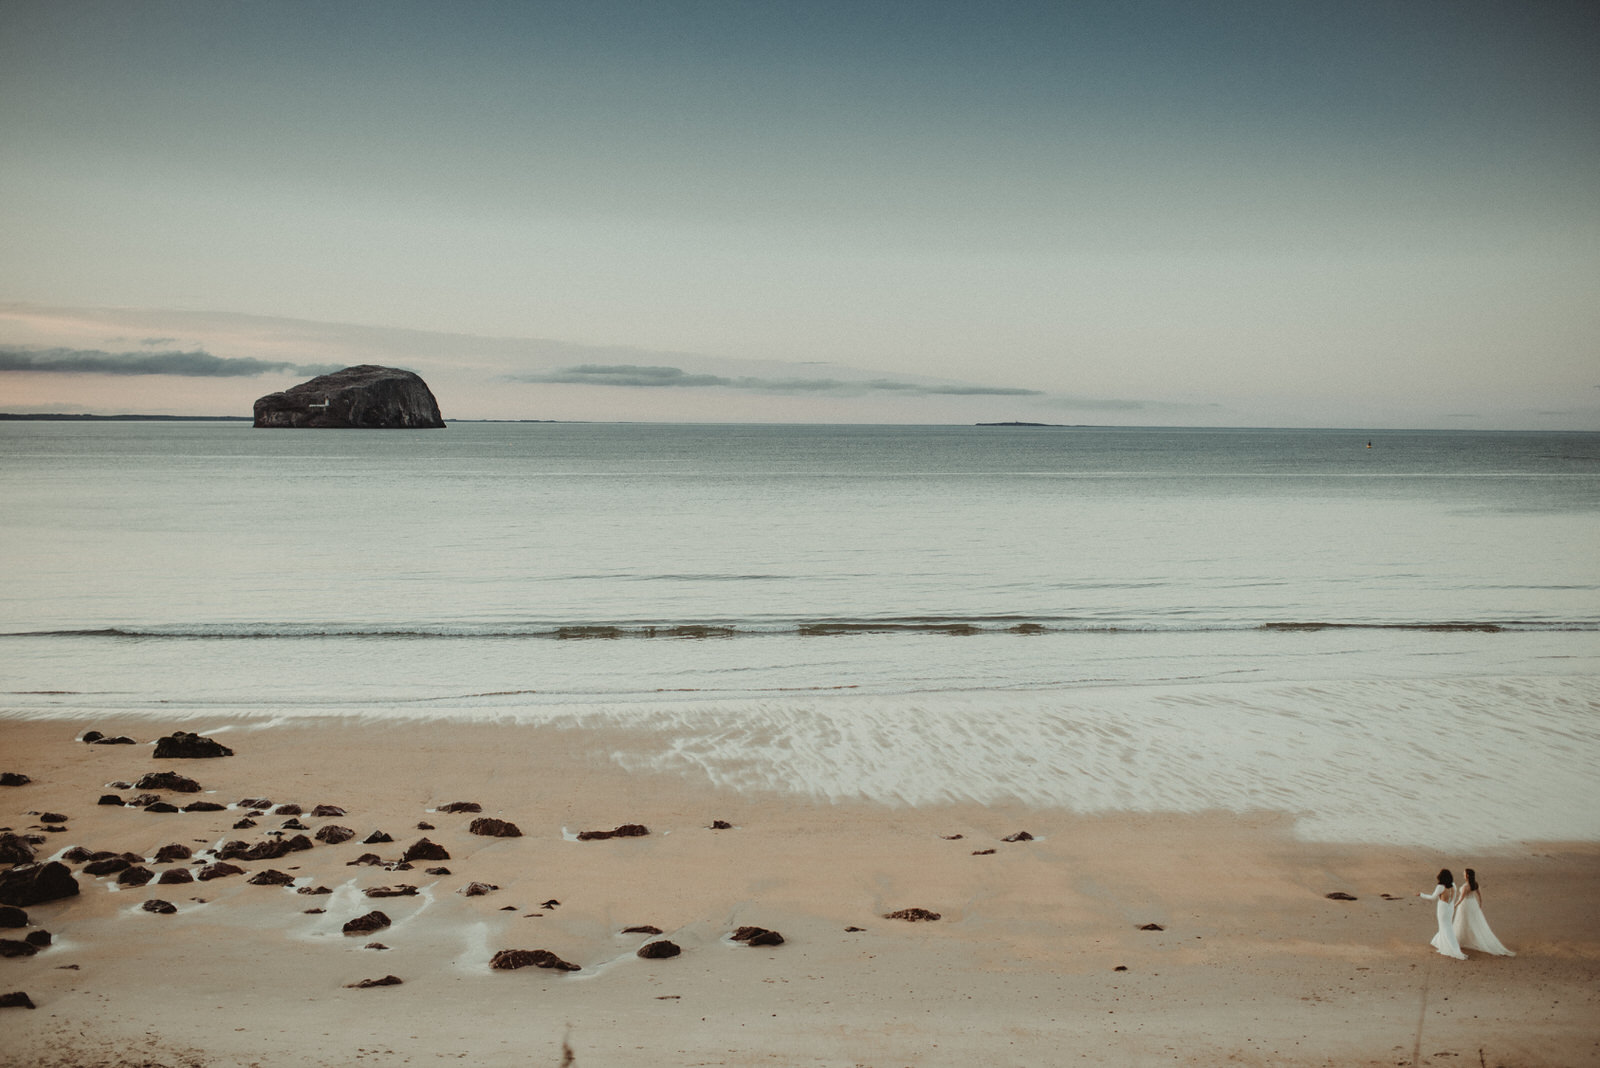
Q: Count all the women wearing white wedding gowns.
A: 2